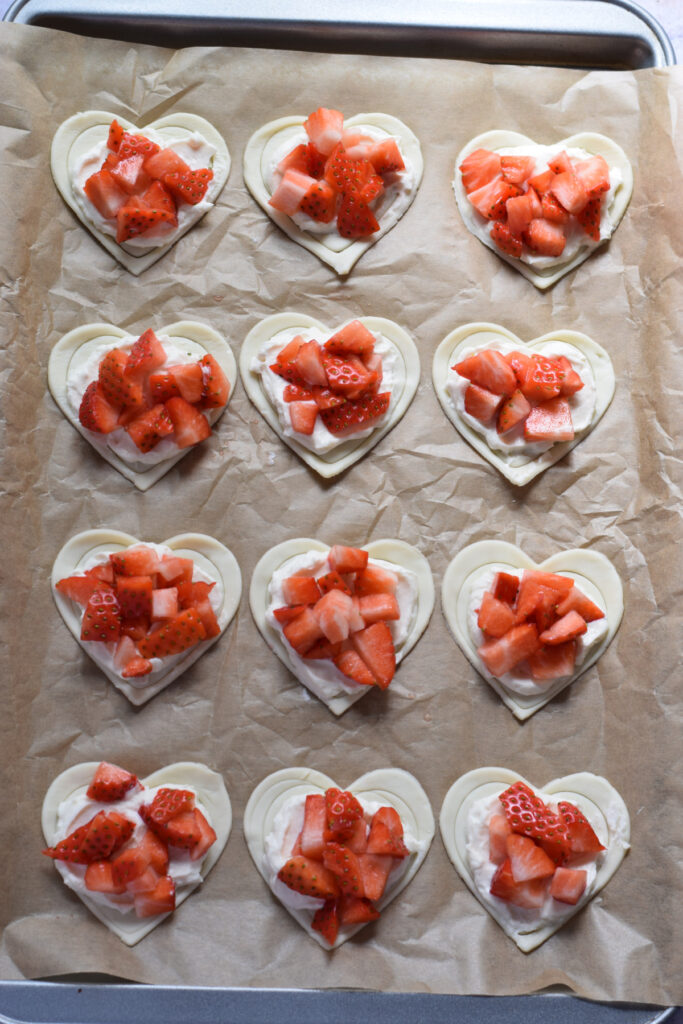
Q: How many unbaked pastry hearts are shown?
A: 12